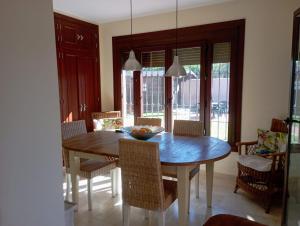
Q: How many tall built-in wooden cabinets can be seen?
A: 1